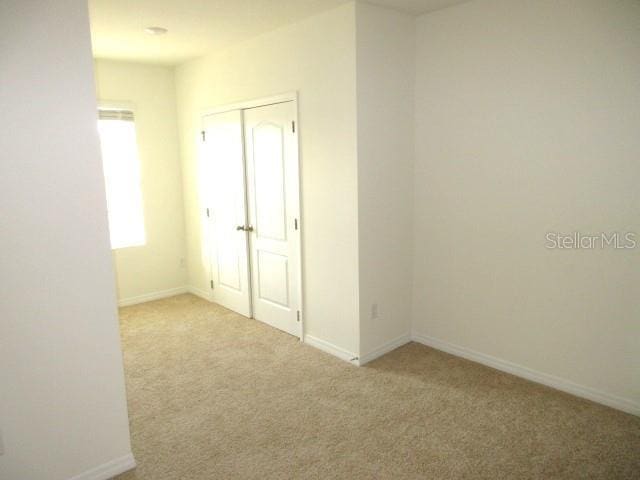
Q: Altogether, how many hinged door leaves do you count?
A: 2